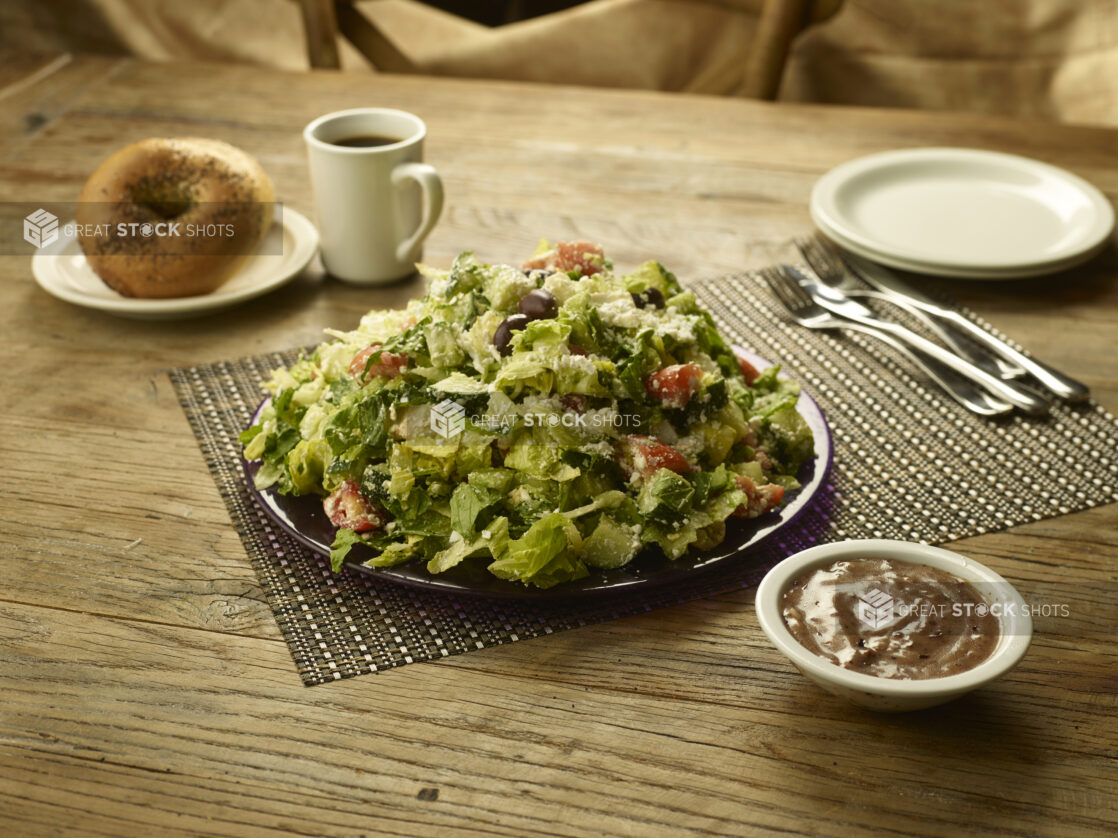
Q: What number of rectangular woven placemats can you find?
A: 1